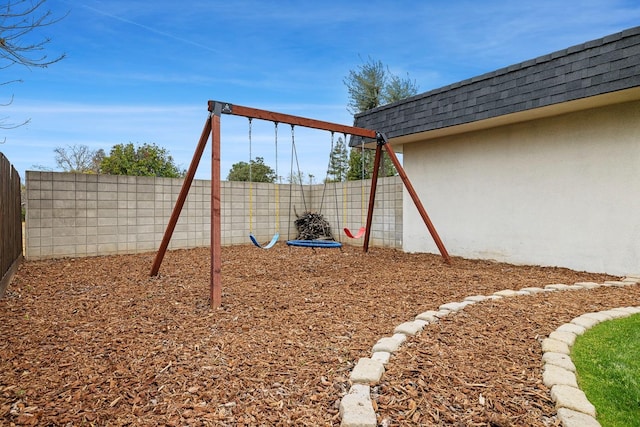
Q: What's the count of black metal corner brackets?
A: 2